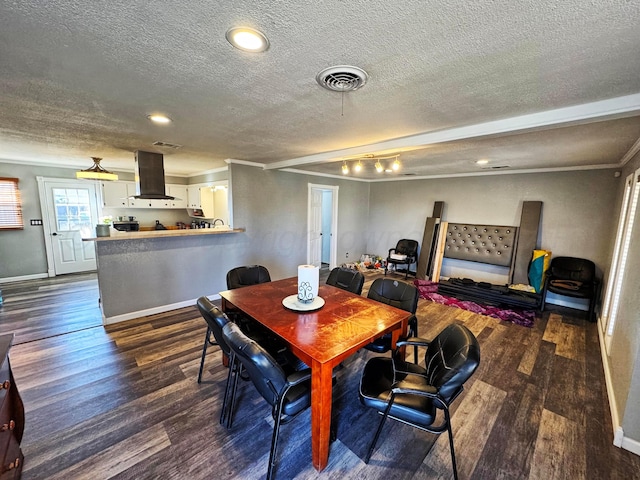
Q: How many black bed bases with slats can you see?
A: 1